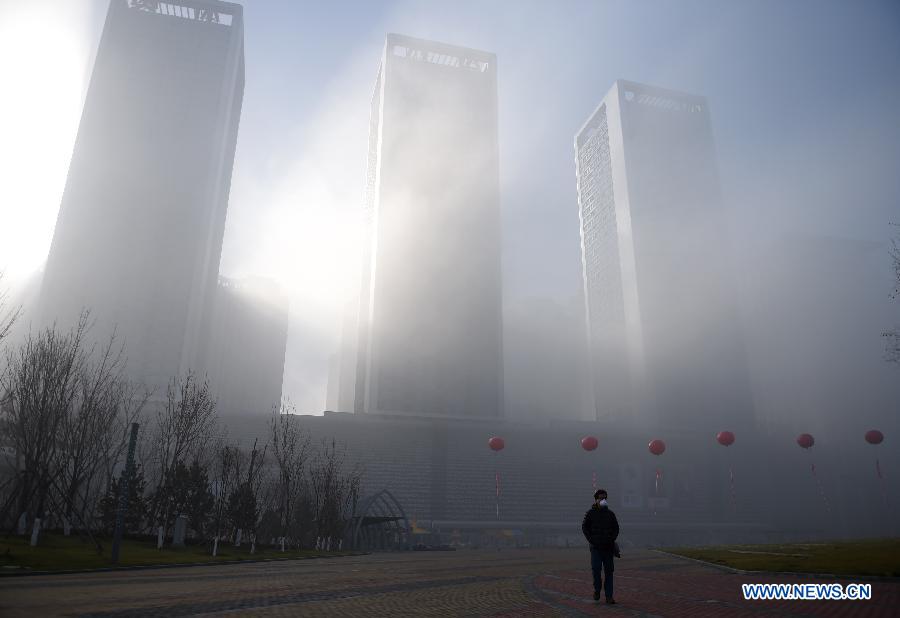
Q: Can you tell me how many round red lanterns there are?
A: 6